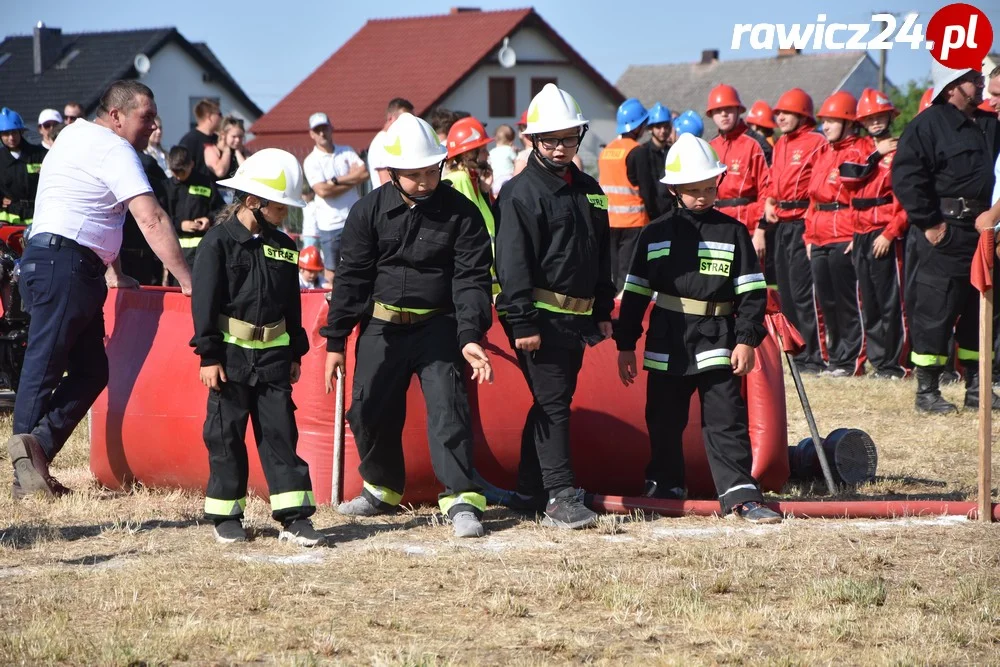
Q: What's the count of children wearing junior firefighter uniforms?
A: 4